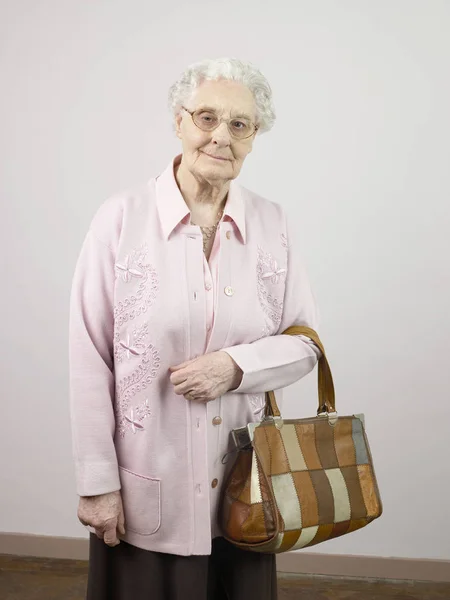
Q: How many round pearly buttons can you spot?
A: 4